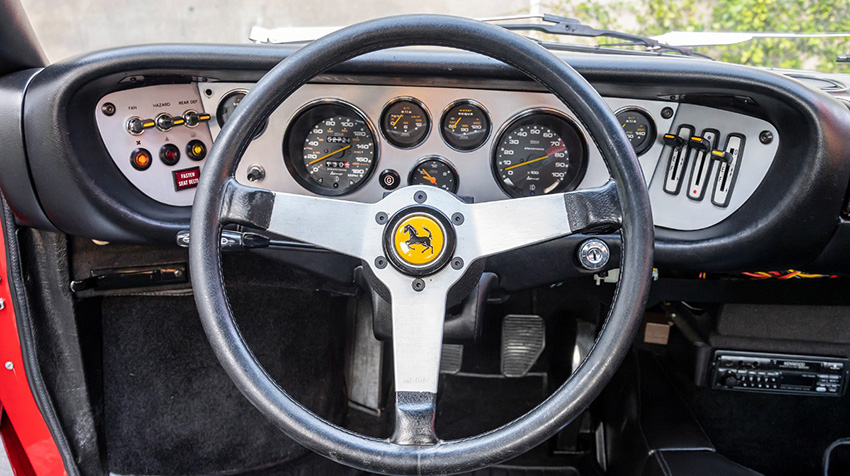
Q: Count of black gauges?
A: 7